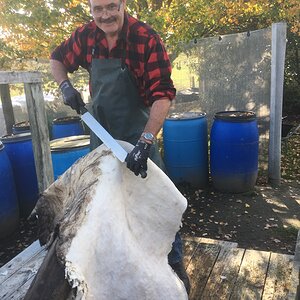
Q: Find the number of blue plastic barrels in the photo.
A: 7